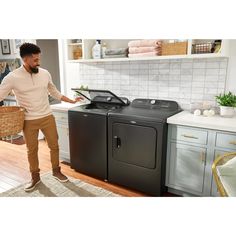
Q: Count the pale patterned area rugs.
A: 1